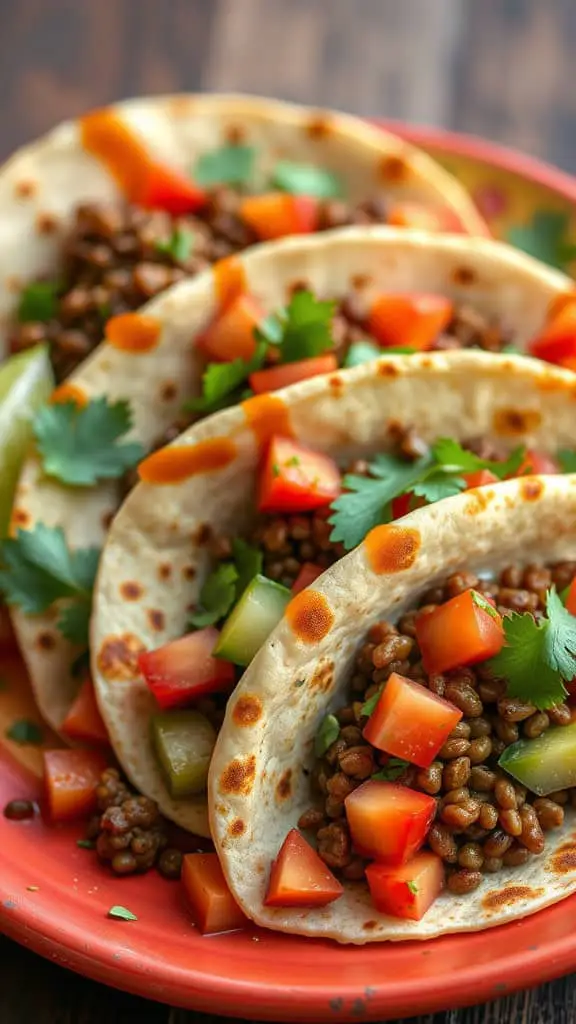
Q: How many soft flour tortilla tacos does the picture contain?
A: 4